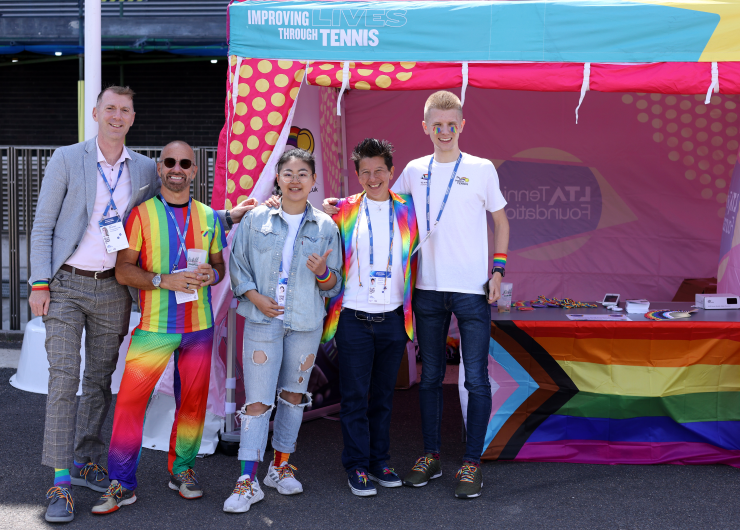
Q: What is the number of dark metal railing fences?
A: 1